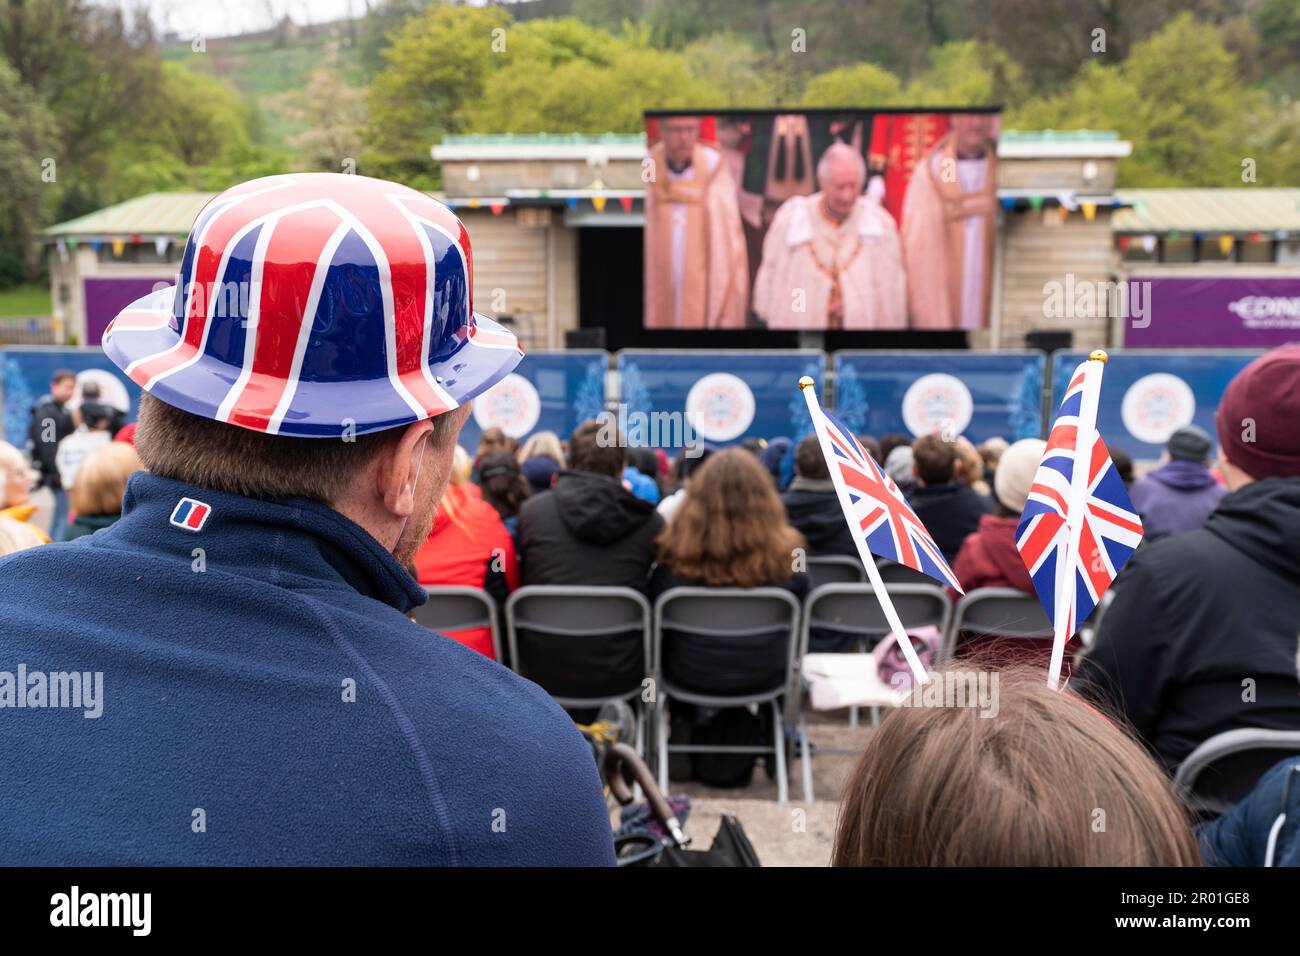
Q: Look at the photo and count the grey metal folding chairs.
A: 8